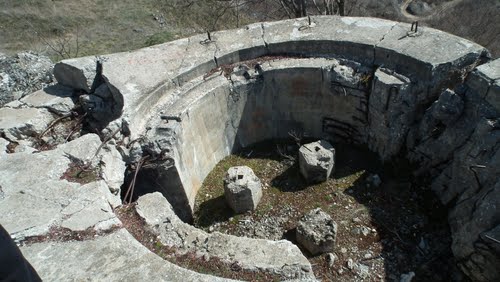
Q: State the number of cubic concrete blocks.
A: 3